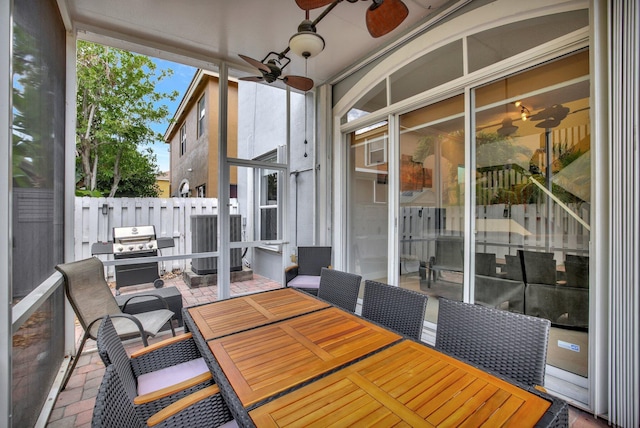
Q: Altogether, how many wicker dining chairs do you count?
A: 6